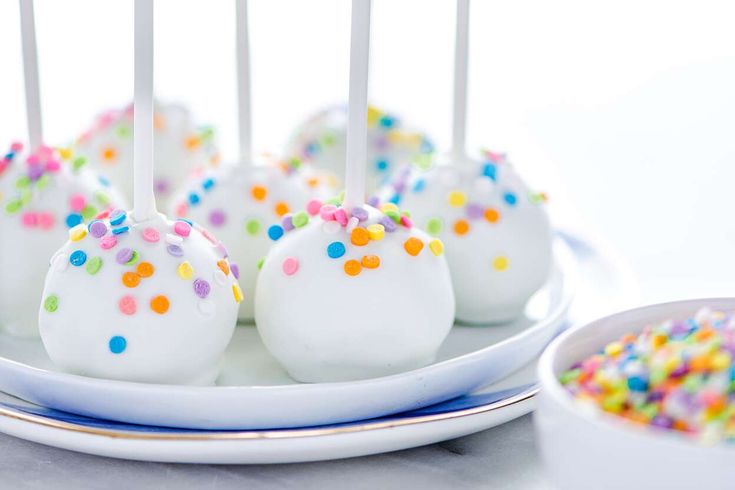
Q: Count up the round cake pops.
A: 7